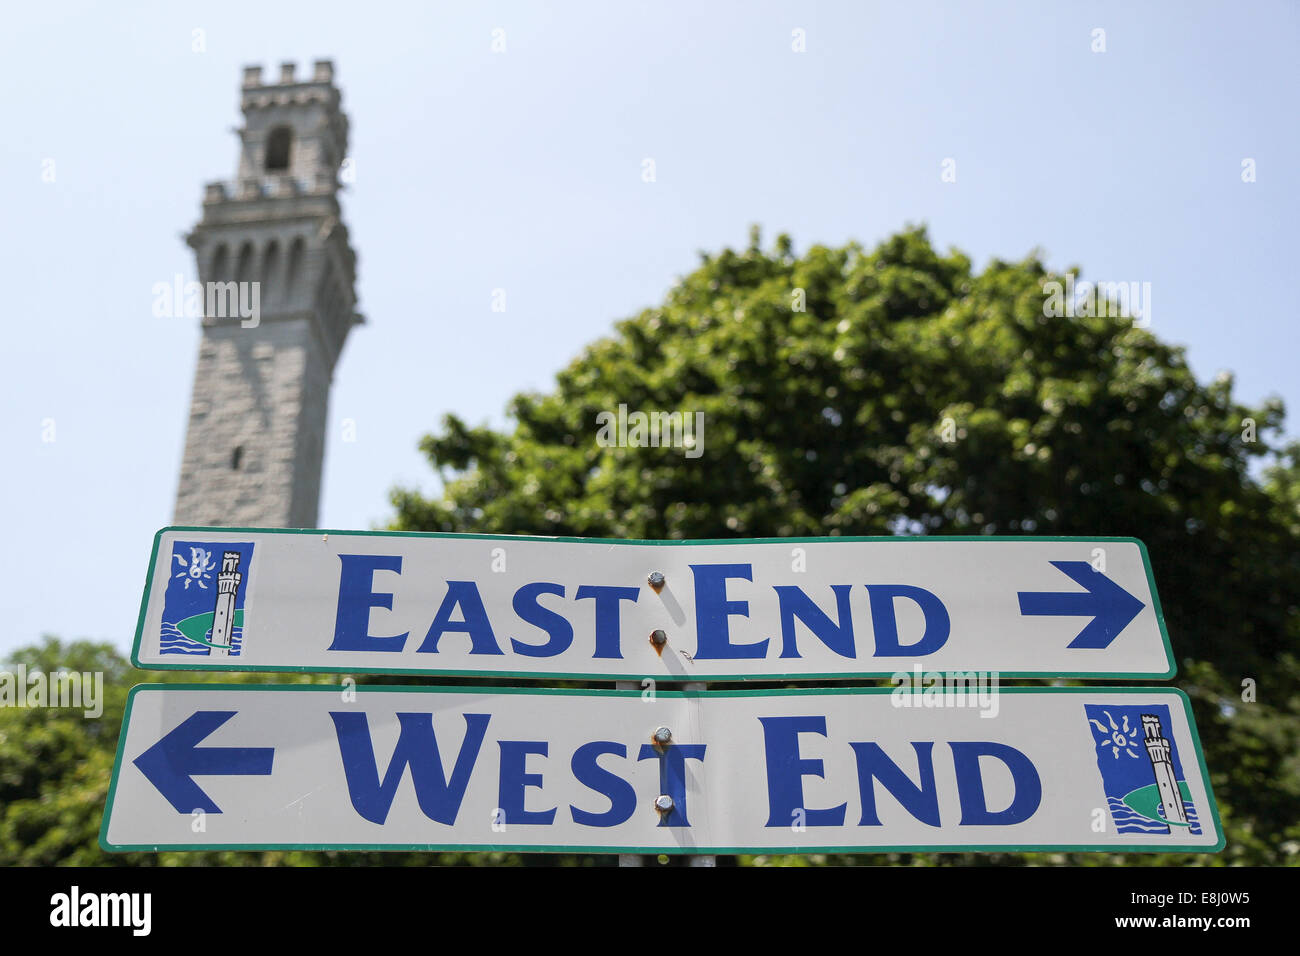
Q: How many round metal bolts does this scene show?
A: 4